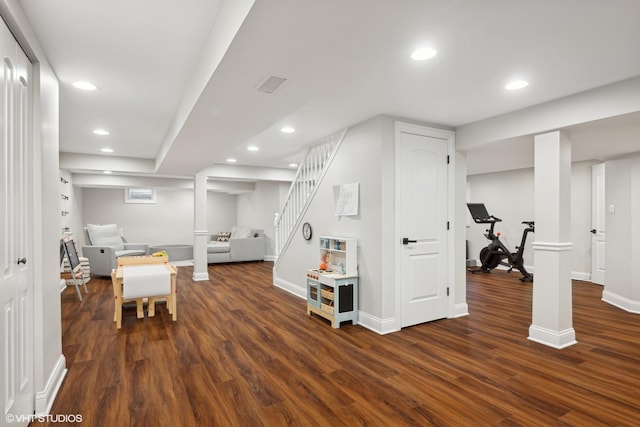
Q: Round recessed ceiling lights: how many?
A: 10